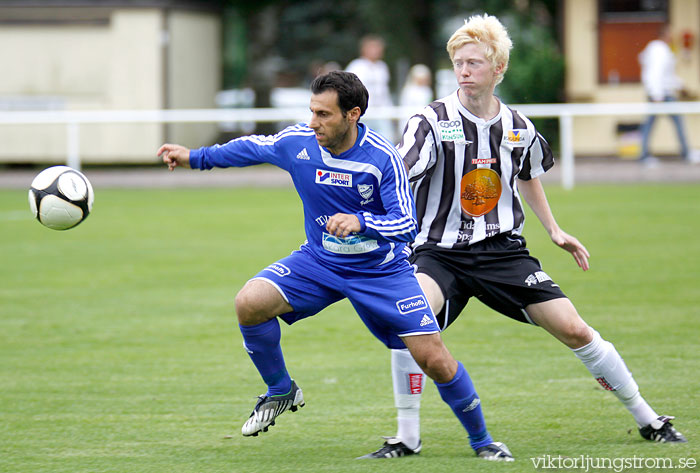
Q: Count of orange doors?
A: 1